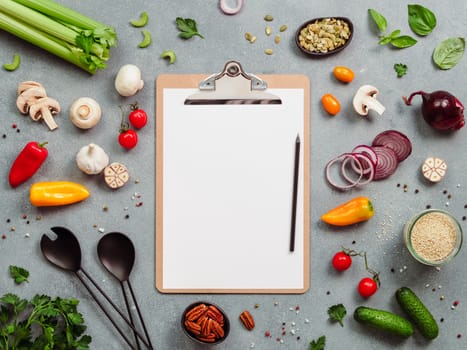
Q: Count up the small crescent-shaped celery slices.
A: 4